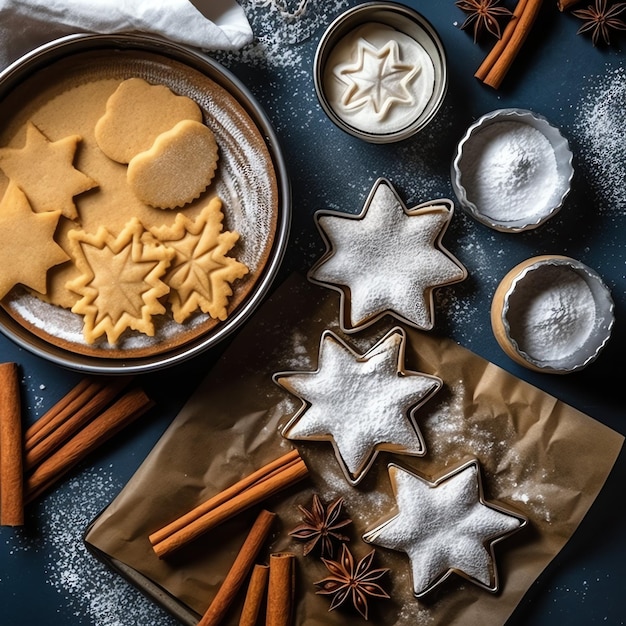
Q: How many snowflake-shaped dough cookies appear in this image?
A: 2